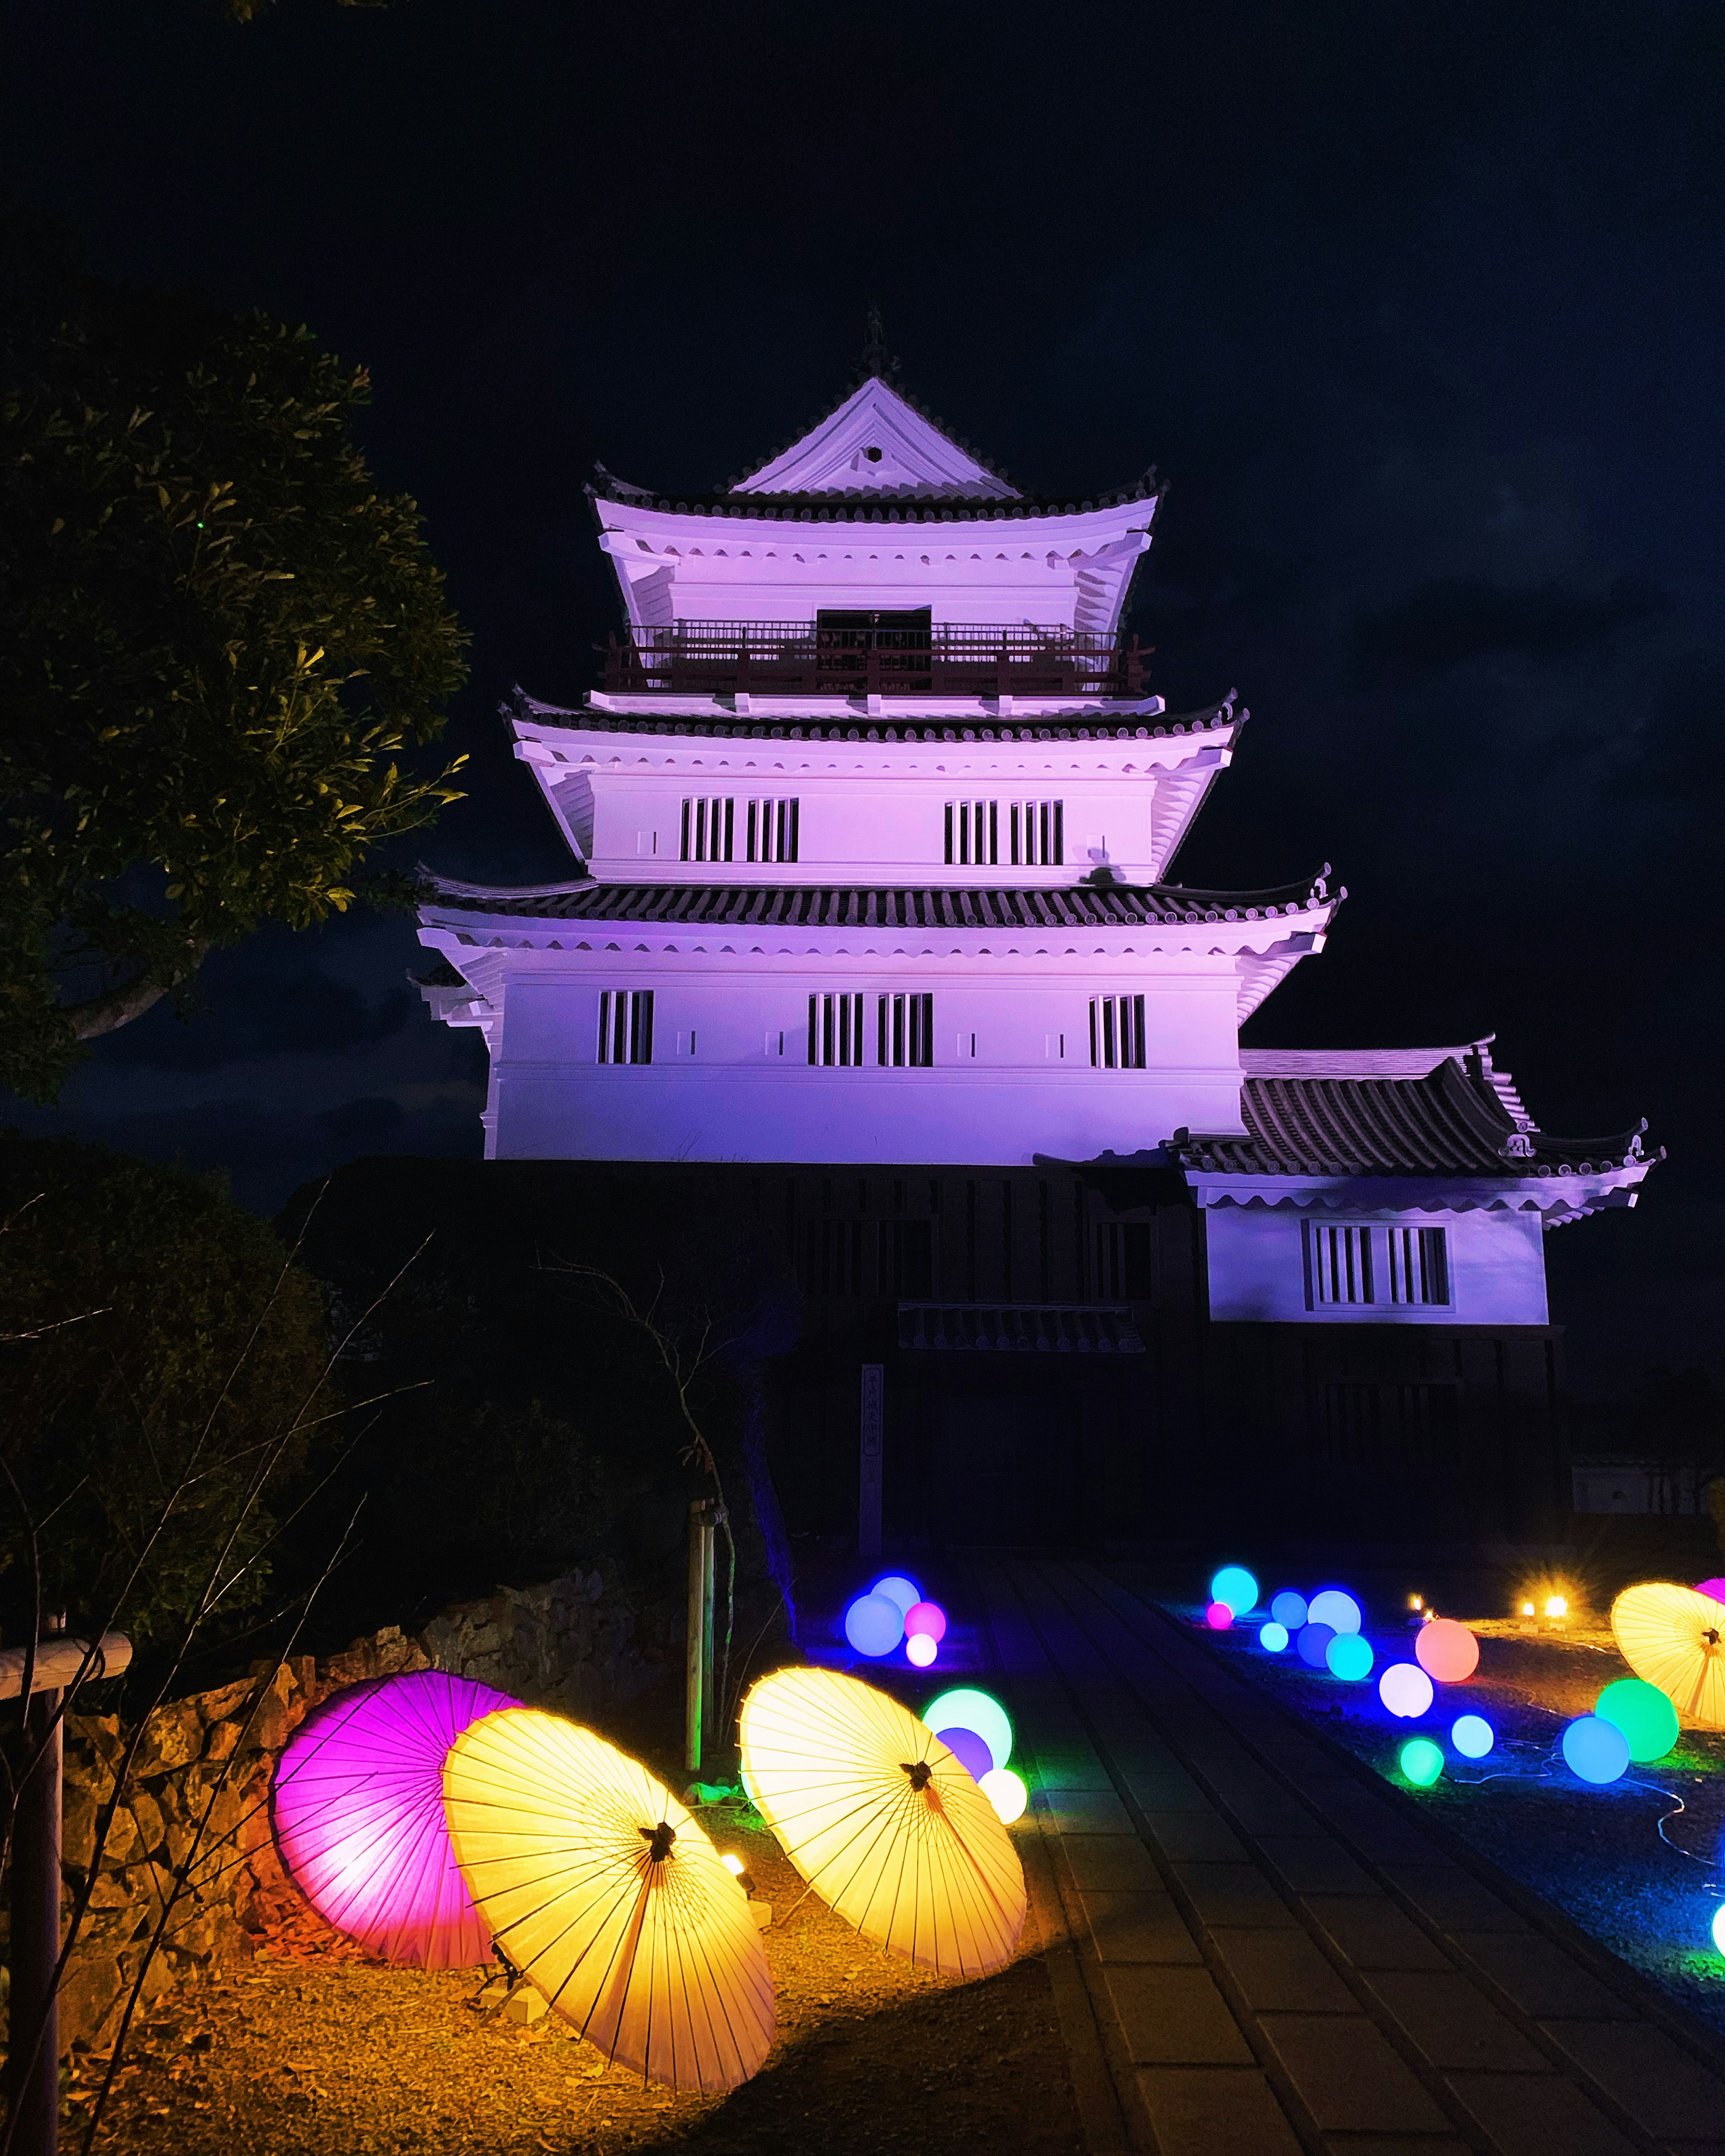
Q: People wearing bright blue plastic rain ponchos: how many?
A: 0